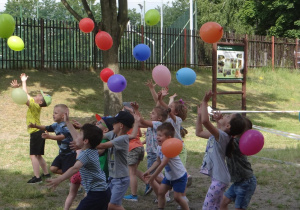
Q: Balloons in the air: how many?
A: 14